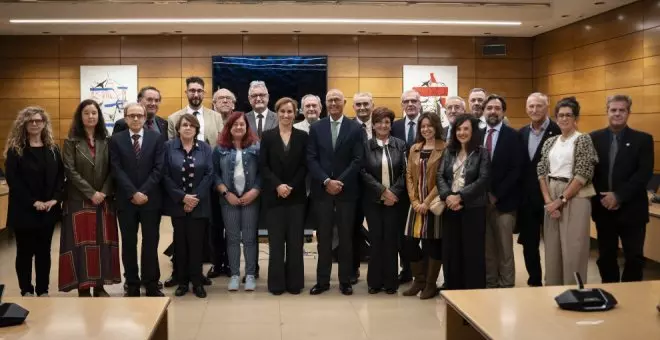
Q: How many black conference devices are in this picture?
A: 2